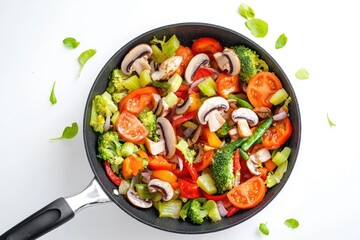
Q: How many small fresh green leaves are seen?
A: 11